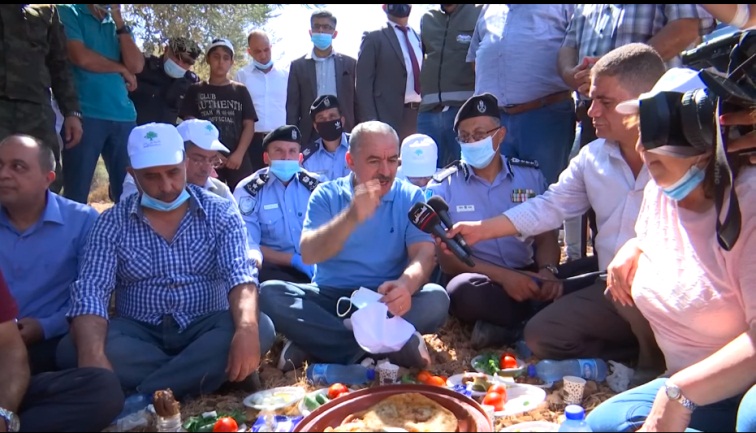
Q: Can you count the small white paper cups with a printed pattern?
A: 2